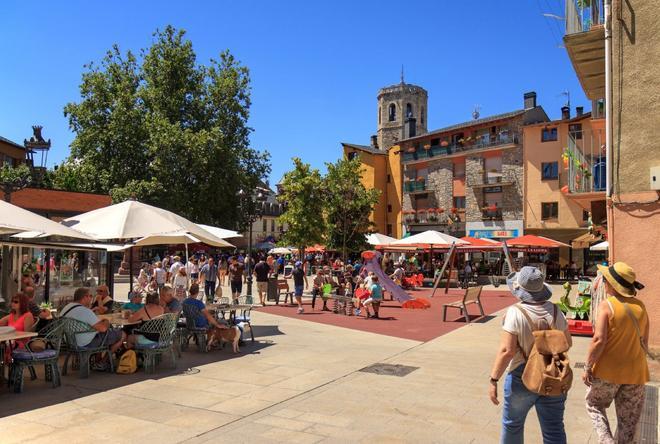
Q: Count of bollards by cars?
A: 0